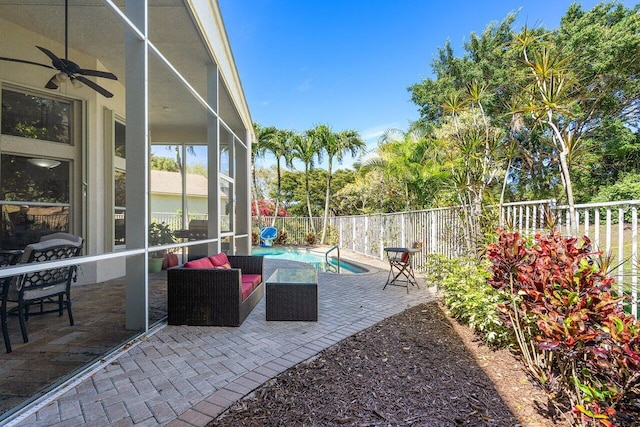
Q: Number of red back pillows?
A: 2